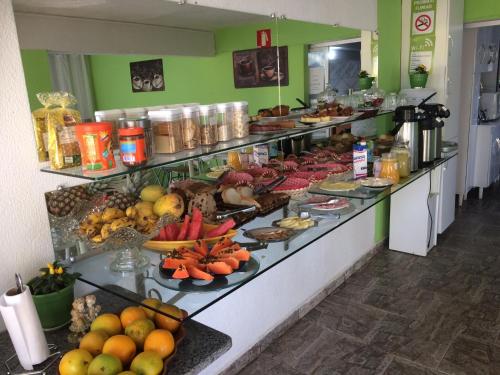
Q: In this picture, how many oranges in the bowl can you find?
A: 12